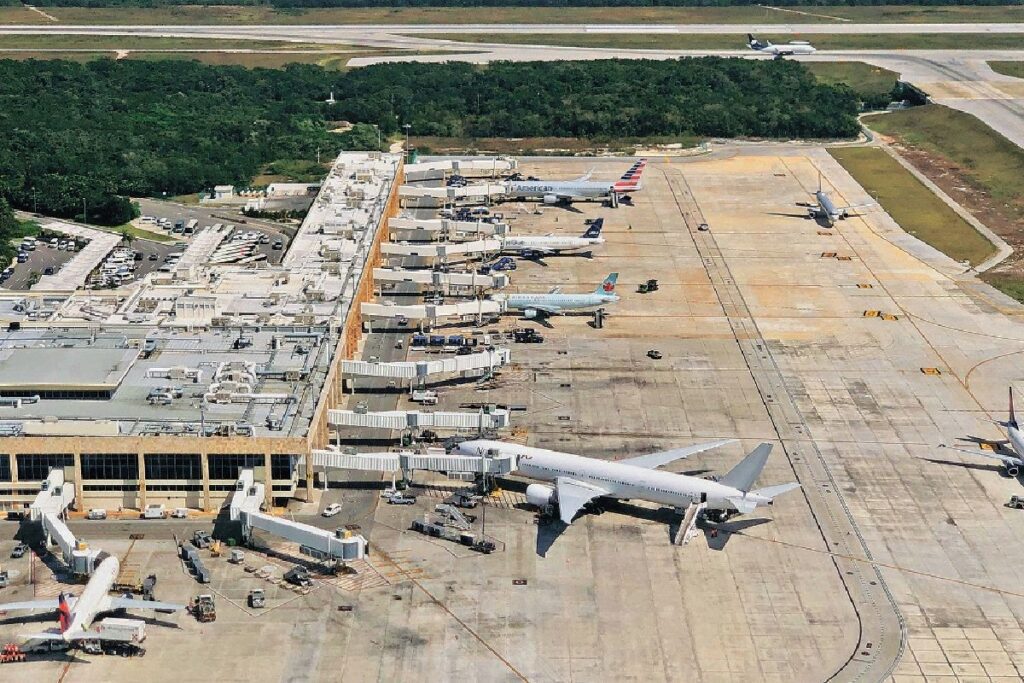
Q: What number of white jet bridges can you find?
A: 11